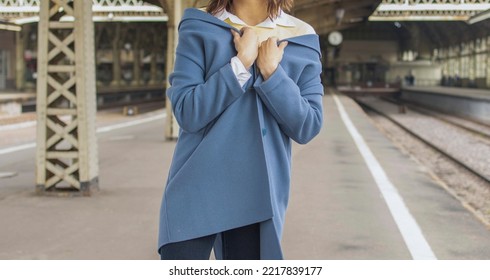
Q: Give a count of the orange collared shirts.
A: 0